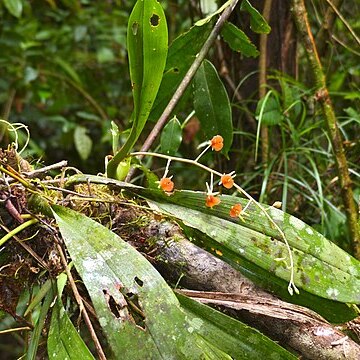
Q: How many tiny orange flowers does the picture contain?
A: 5